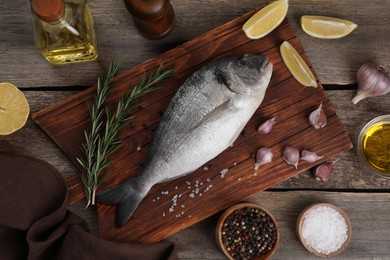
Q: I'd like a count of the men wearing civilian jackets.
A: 0